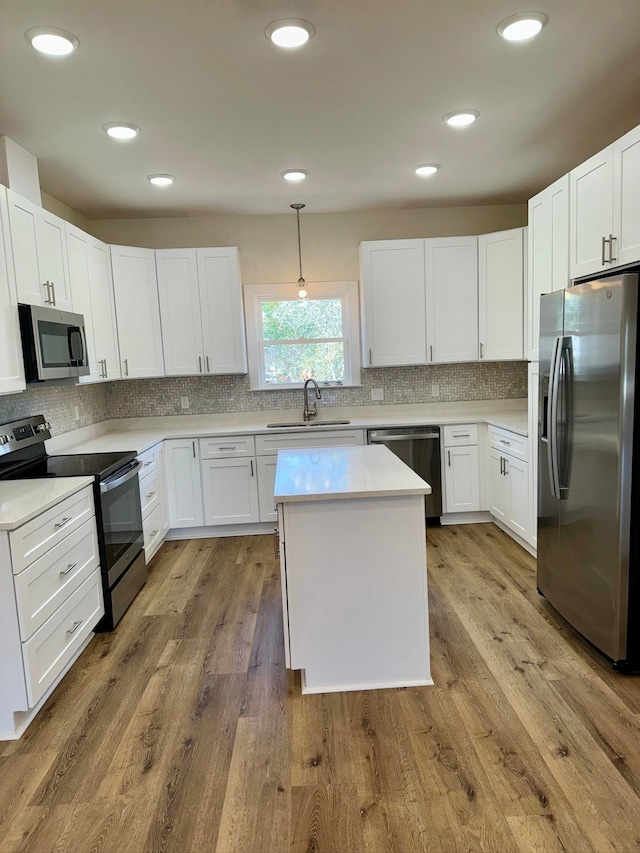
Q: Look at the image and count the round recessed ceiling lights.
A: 8